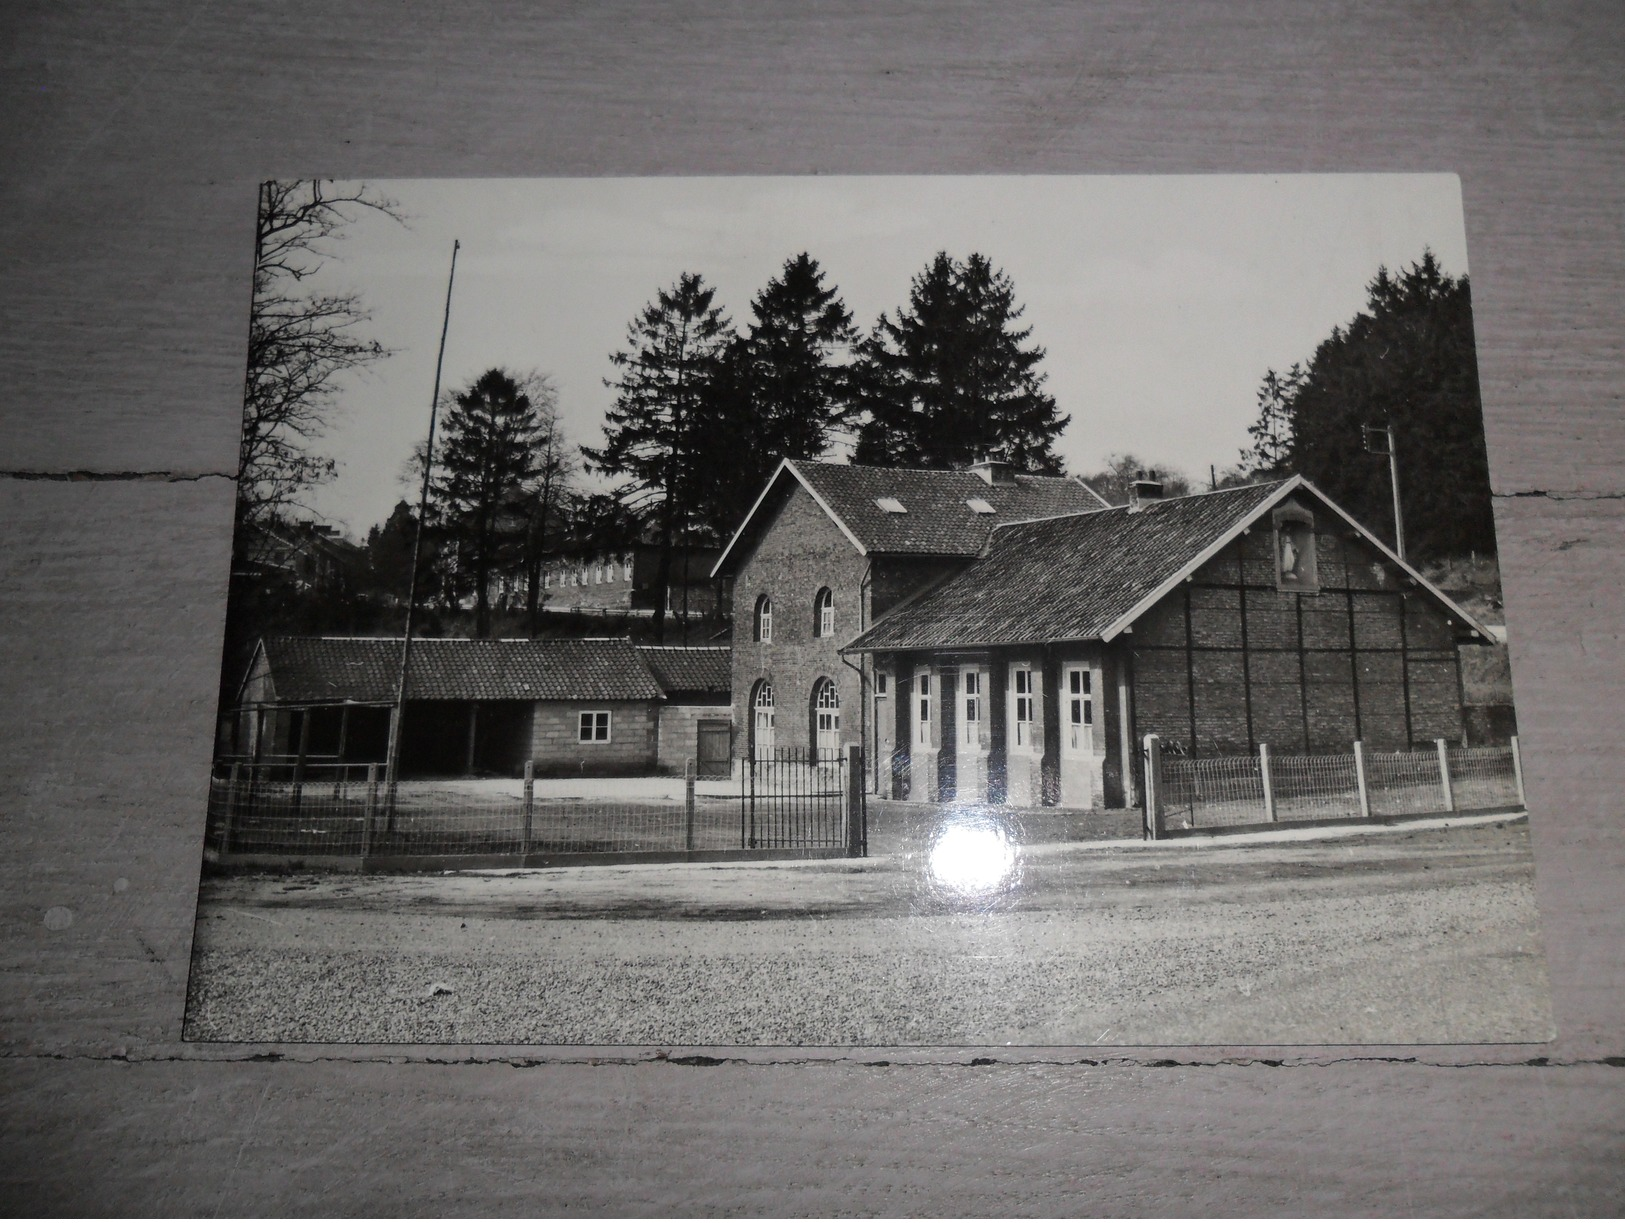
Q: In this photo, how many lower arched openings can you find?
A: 2